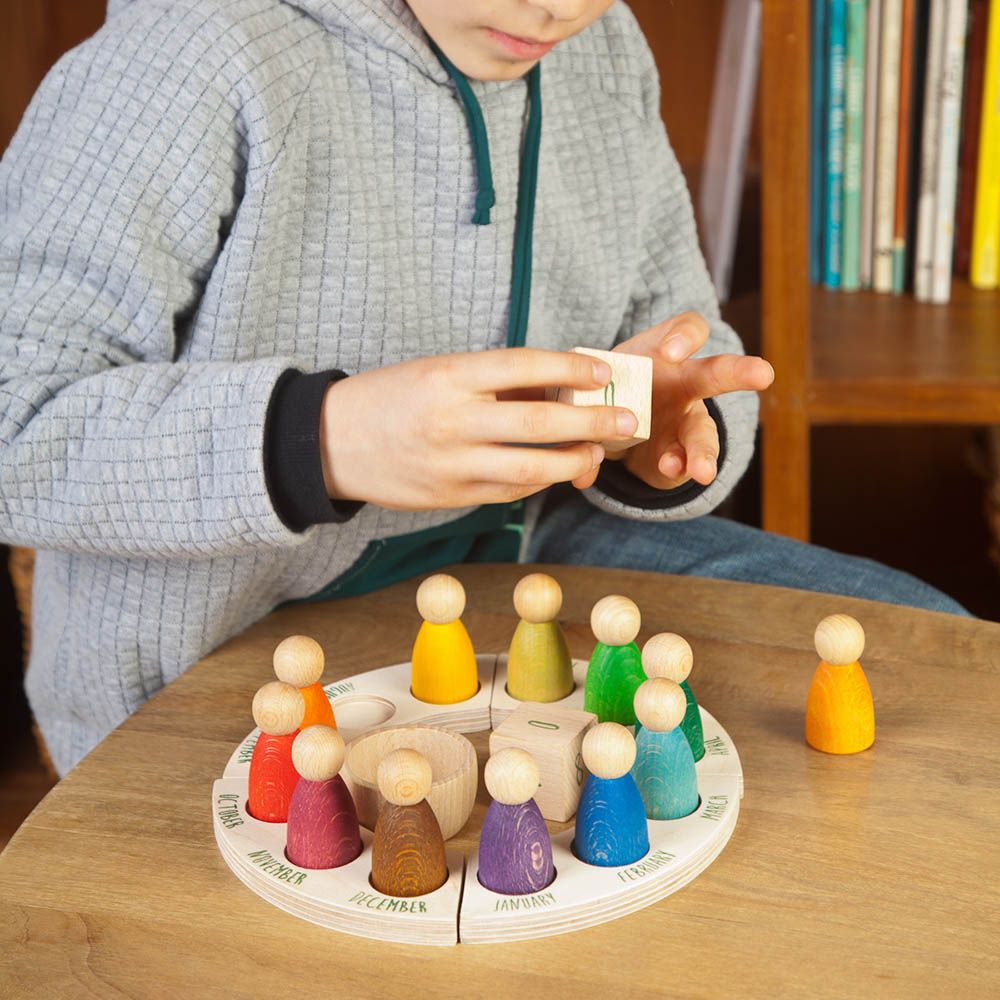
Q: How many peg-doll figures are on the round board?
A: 11